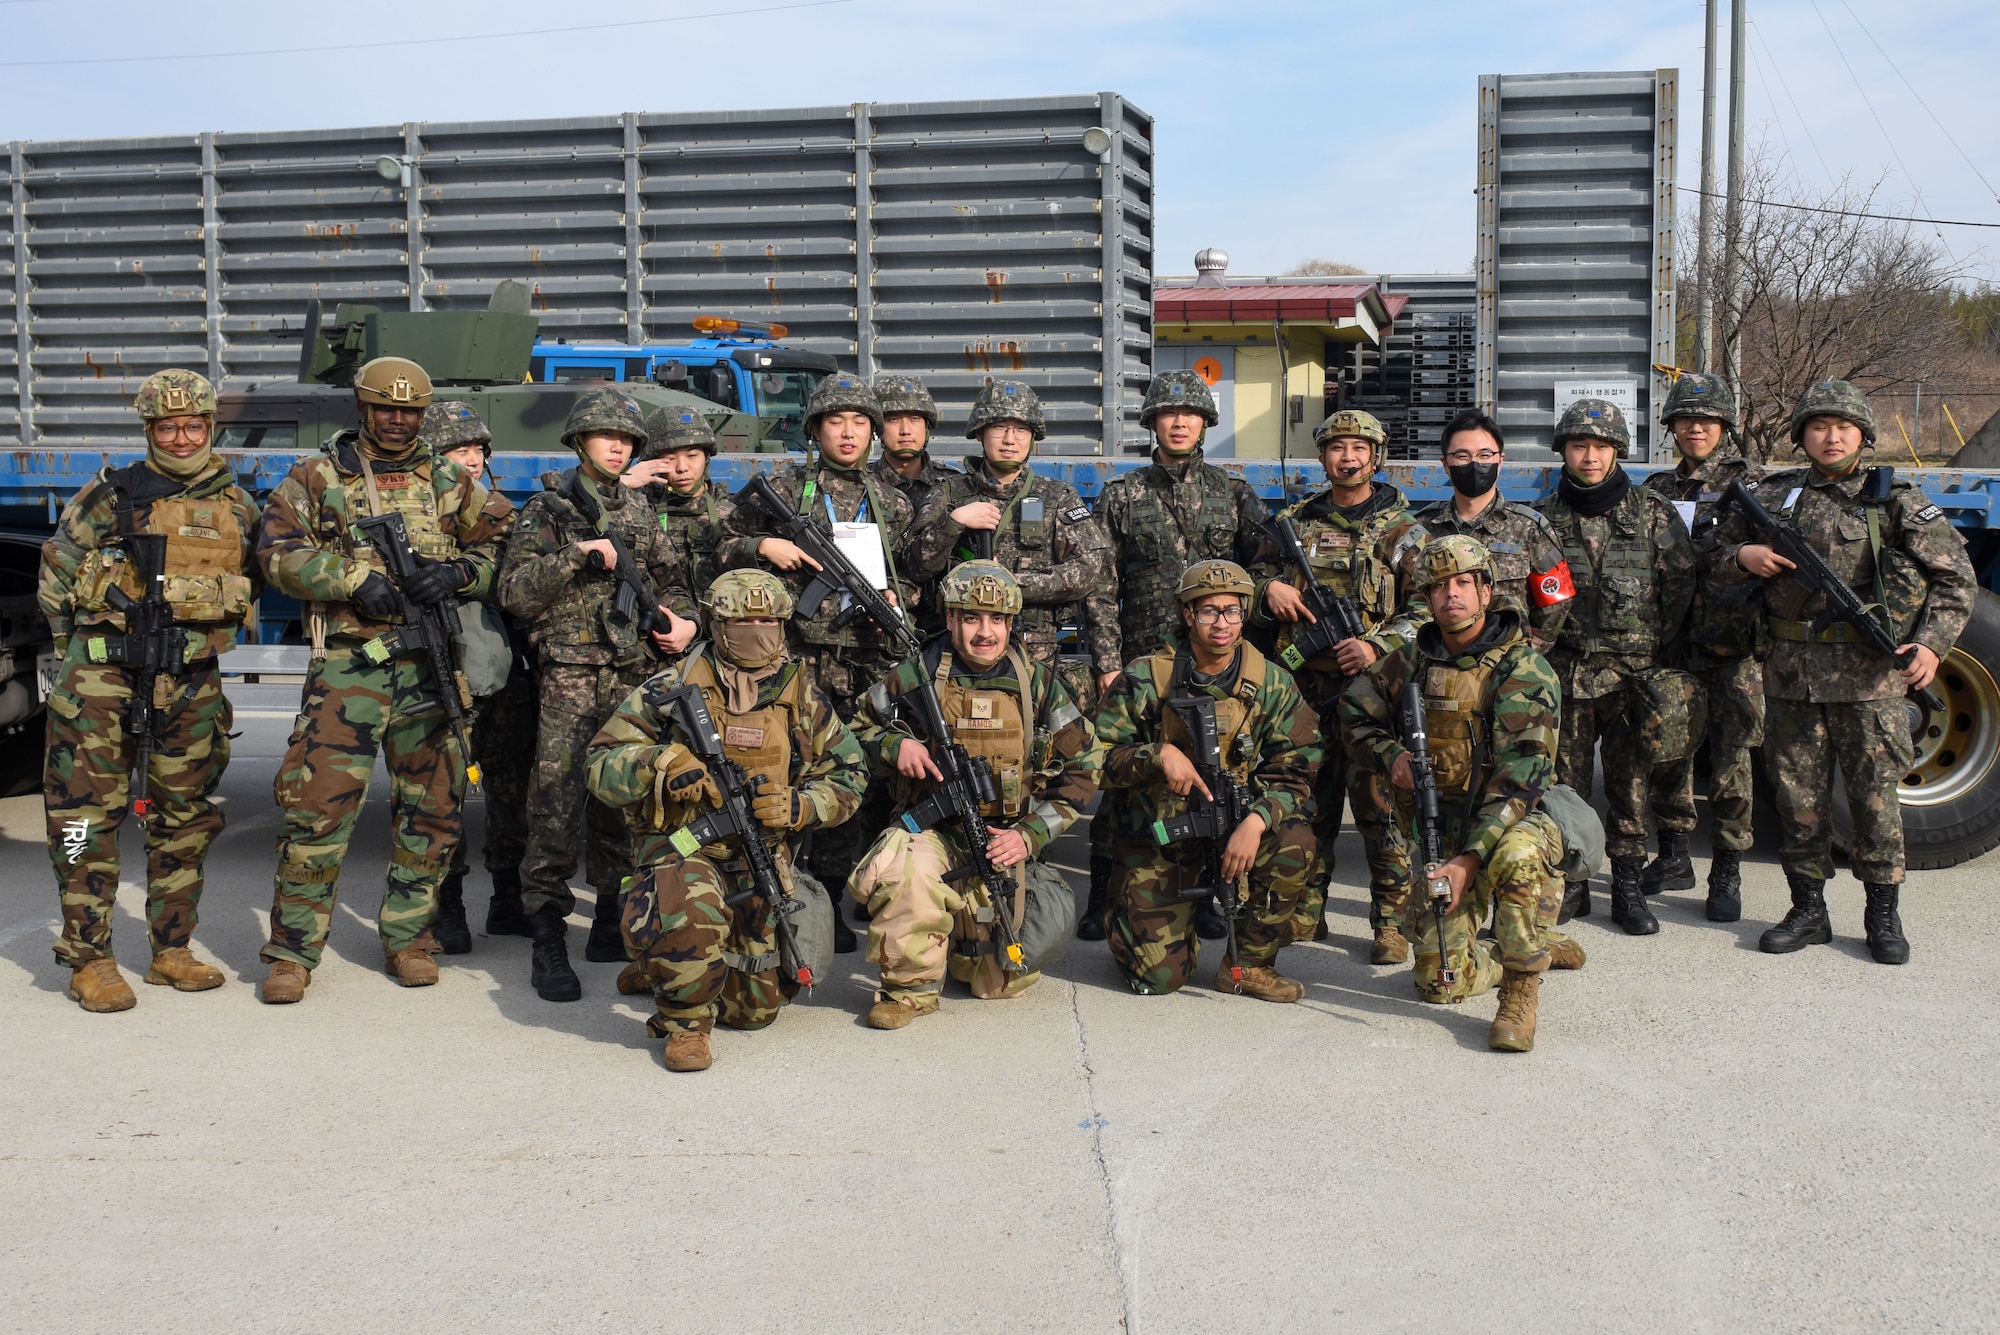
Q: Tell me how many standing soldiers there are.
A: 14